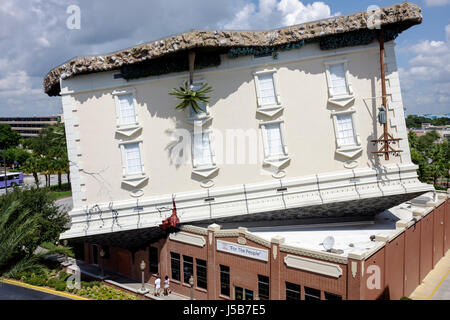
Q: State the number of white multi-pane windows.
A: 8